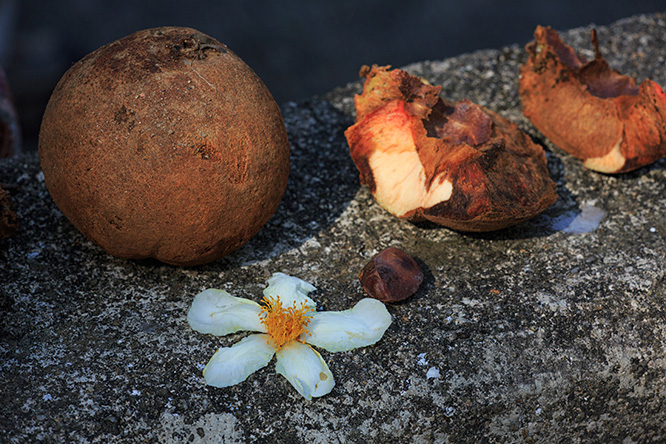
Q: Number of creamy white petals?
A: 5